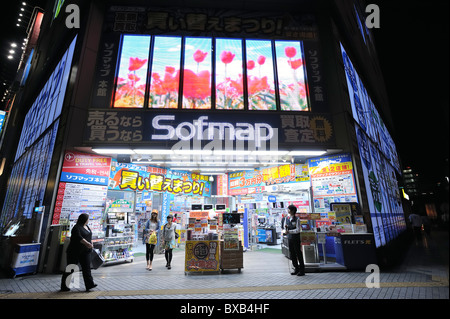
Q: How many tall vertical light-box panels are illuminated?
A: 6